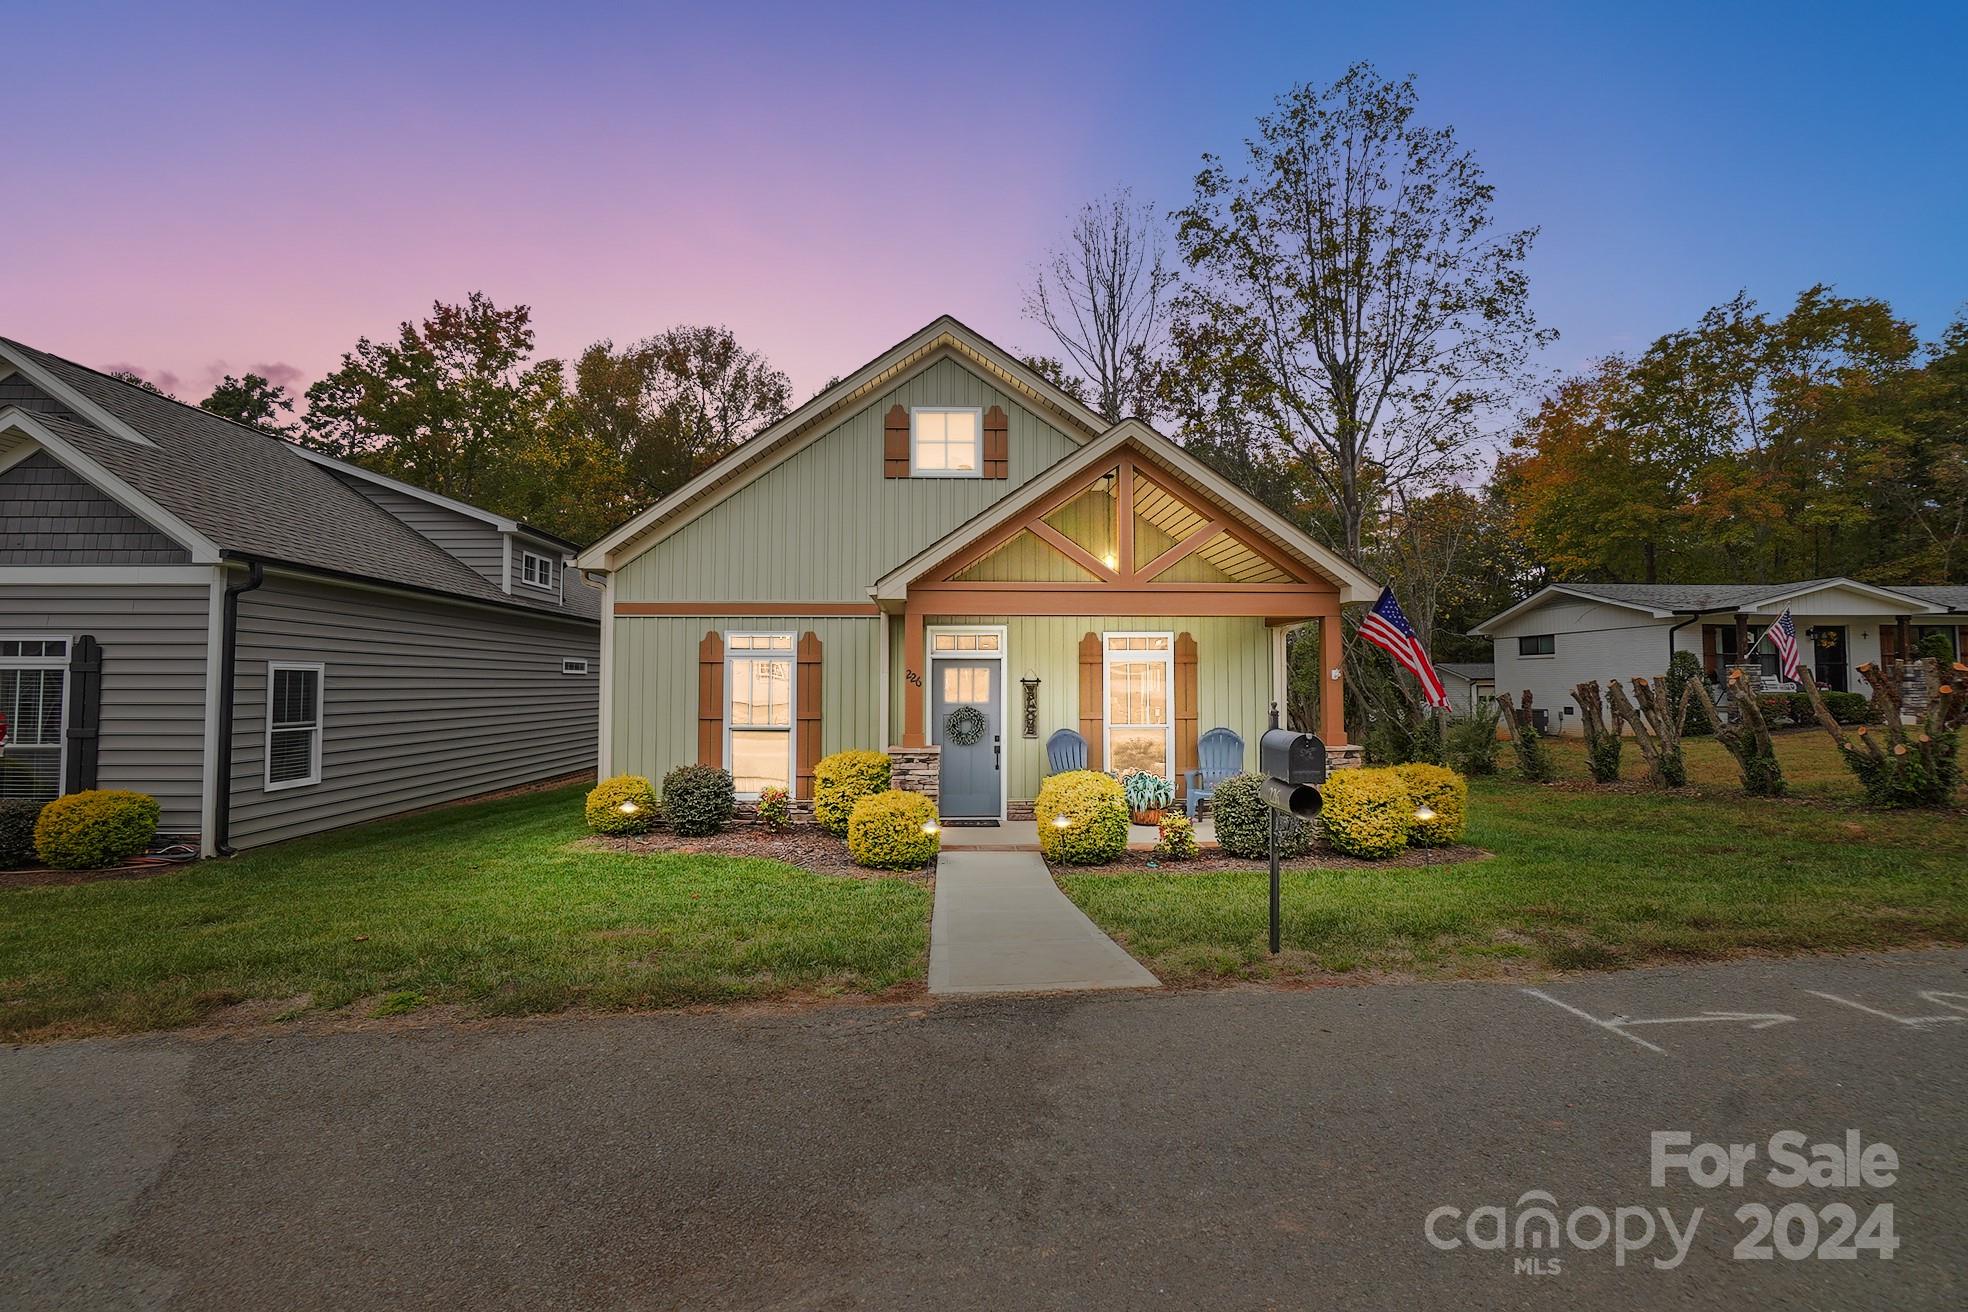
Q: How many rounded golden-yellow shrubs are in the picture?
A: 7